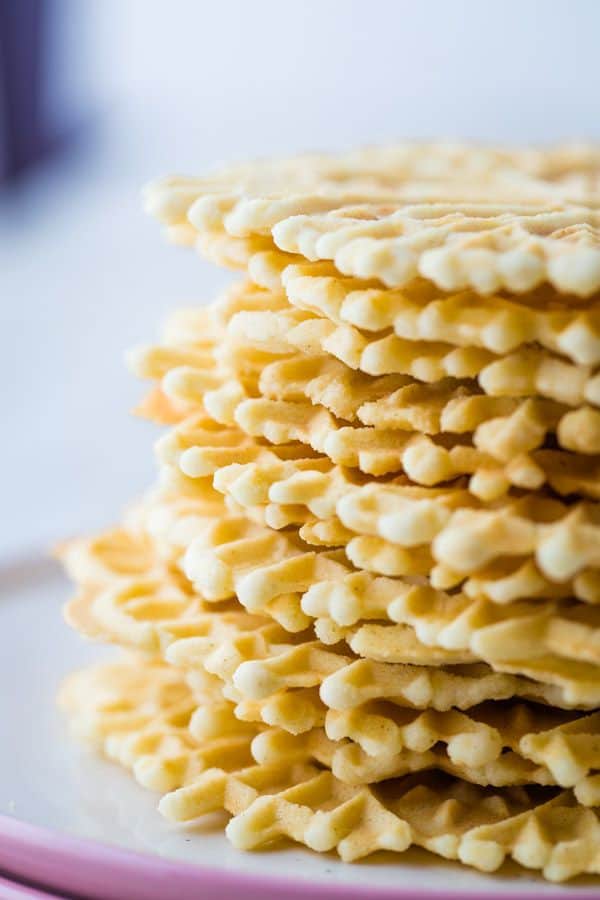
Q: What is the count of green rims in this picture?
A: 0